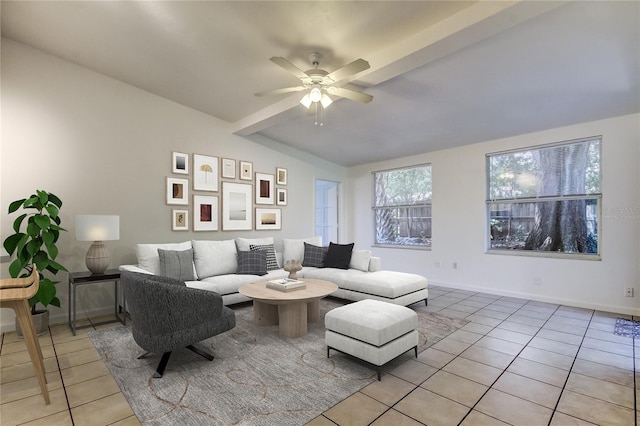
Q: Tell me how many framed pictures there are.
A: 12